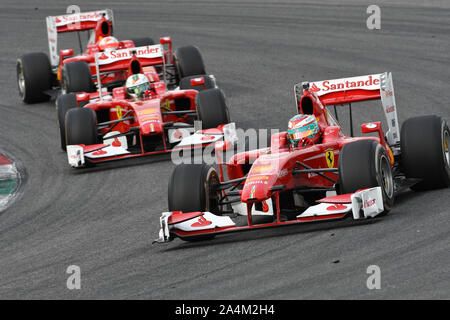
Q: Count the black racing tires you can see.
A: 11